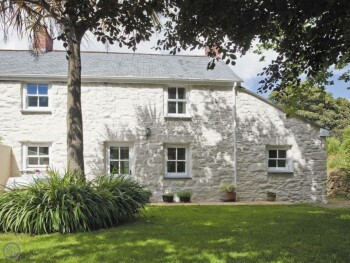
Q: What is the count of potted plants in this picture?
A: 4